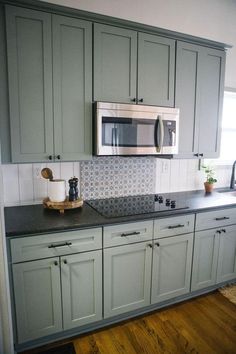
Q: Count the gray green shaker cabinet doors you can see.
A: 12